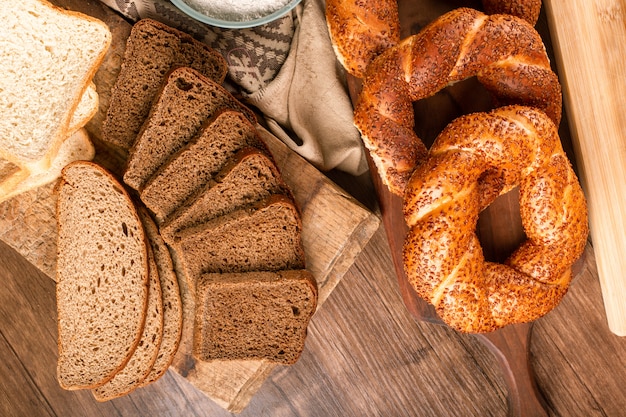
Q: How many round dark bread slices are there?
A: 3